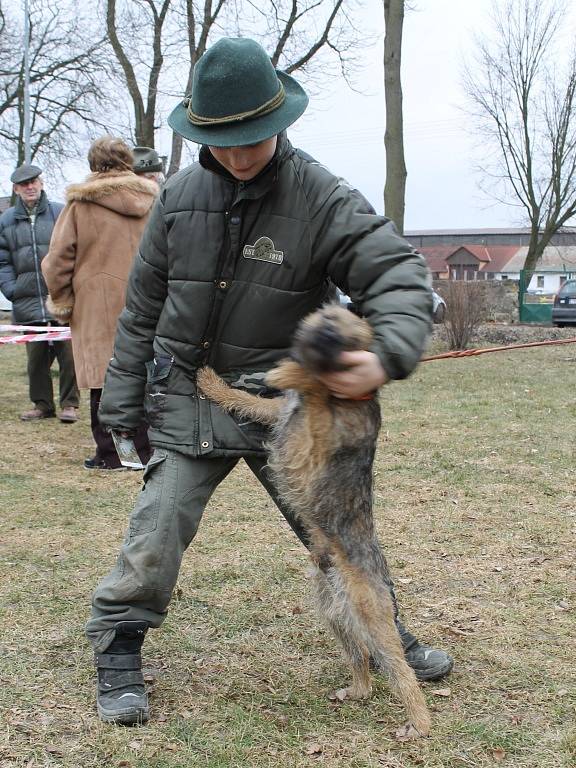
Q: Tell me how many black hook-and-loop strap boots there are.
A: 2